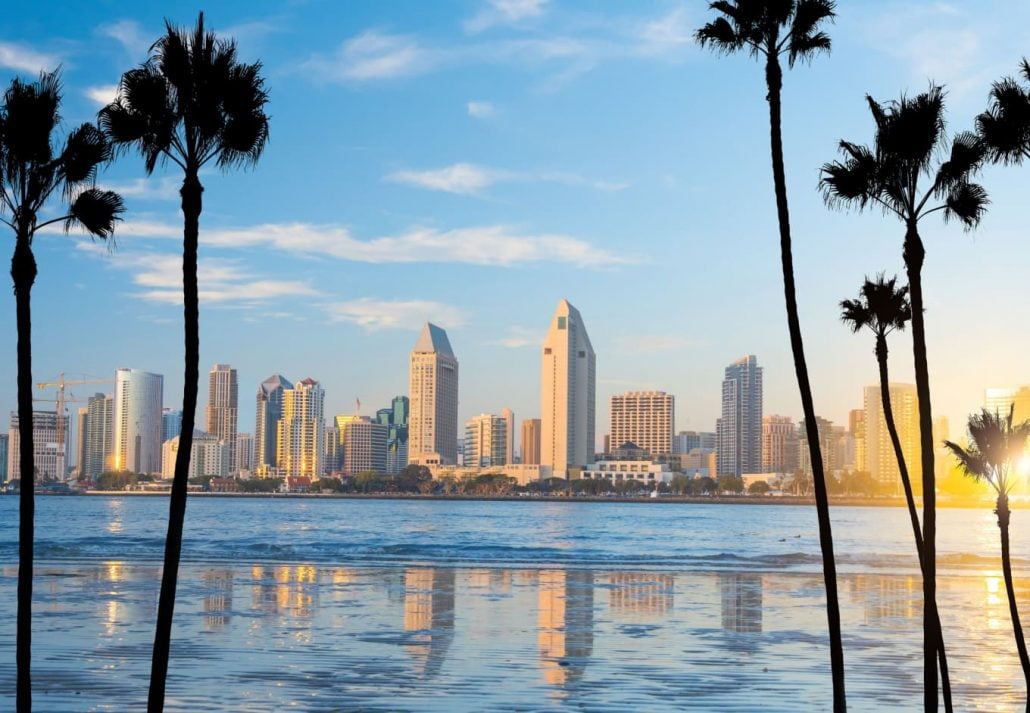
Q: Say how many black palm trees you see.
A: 7